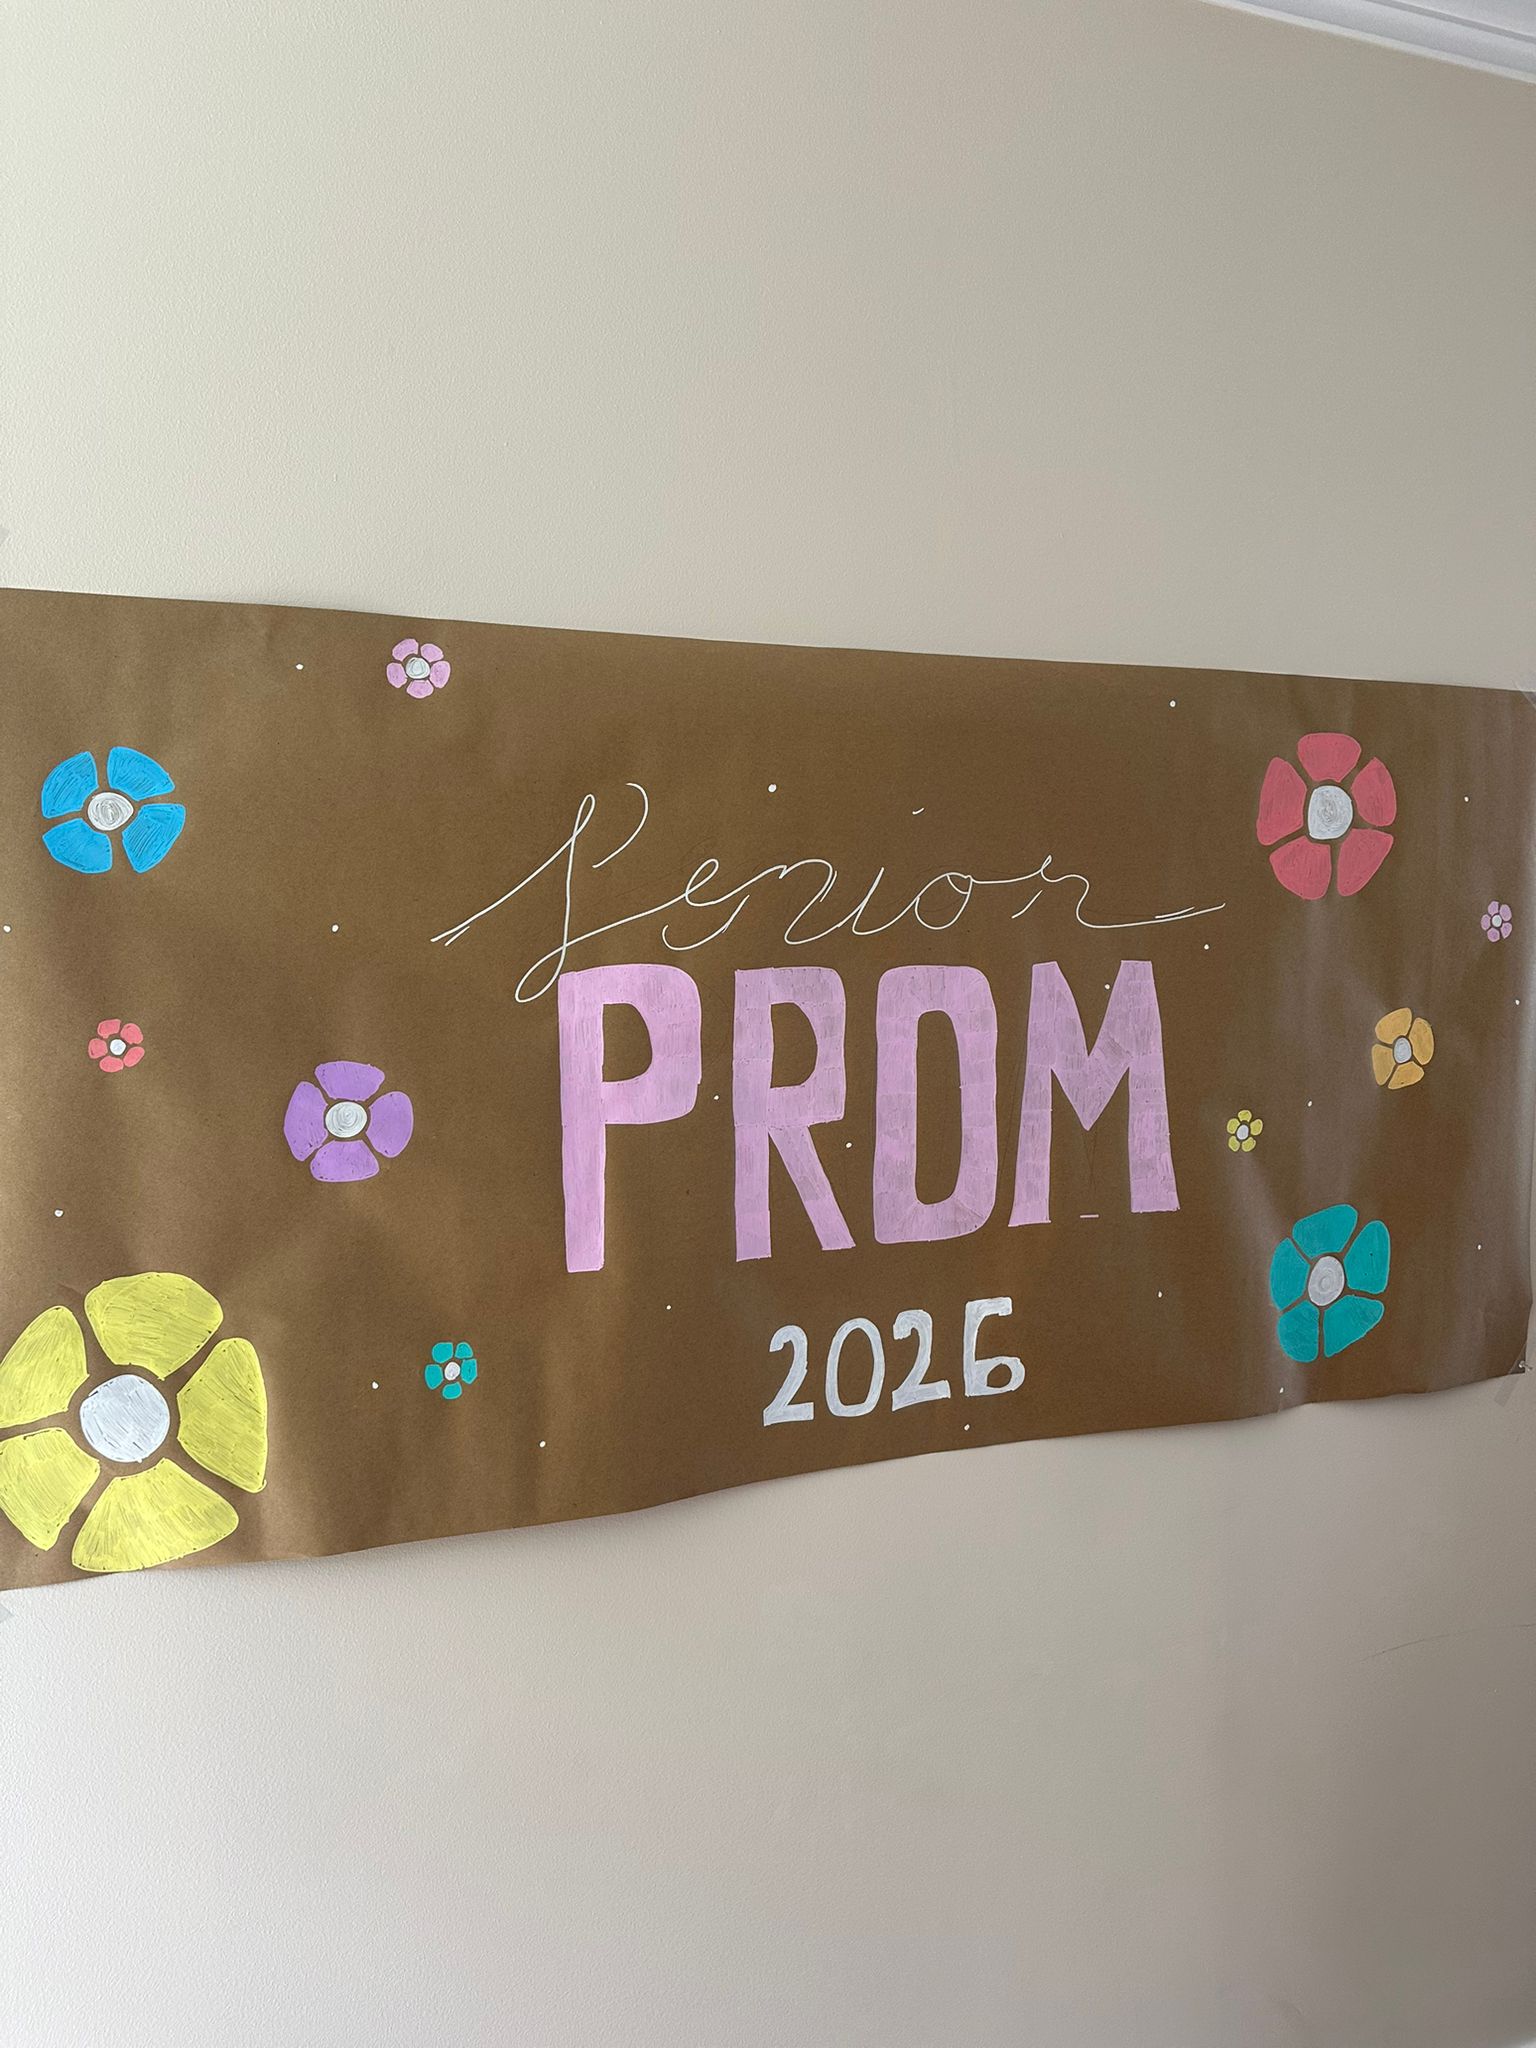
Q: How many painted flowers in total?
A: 11